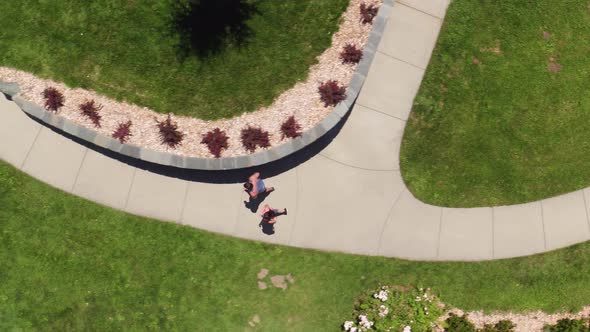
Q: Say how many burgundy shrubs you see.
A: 10